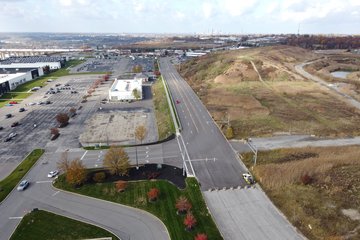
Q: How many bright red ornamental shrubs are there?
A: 5